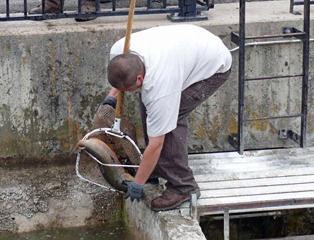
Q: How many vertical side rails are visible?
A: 2